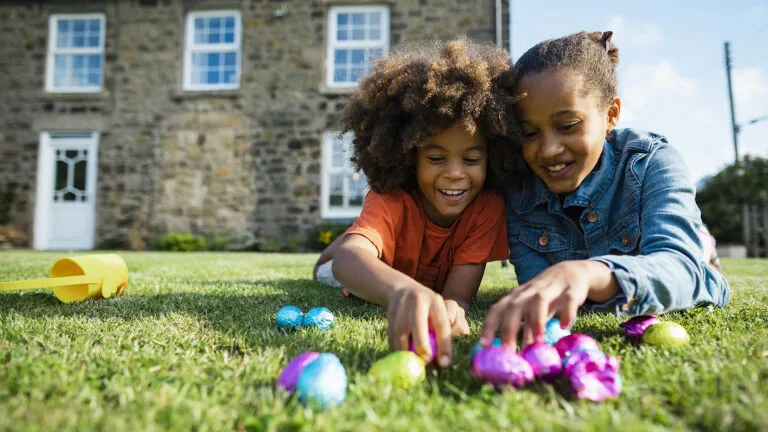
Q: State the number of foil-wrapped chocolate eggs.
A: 14